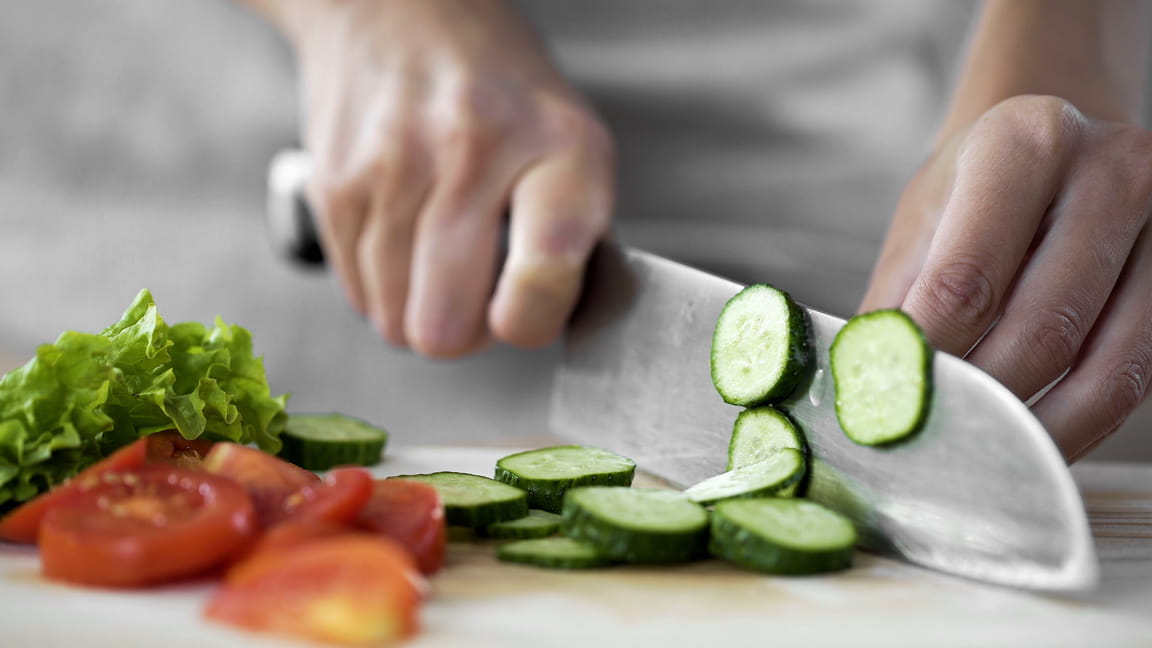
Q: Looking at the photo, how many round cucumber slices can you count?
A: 11